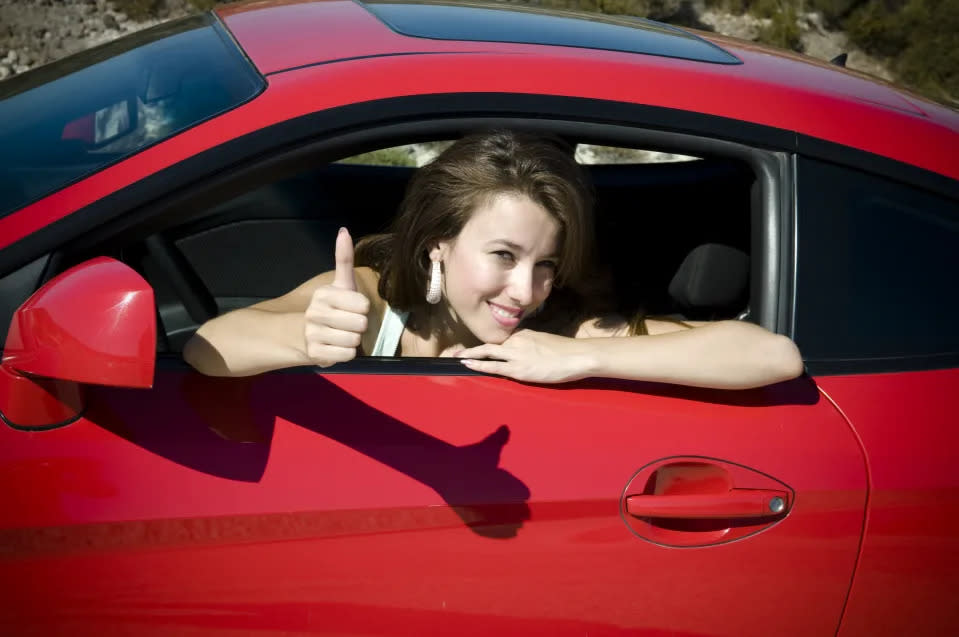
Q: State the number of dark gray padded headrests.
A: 1